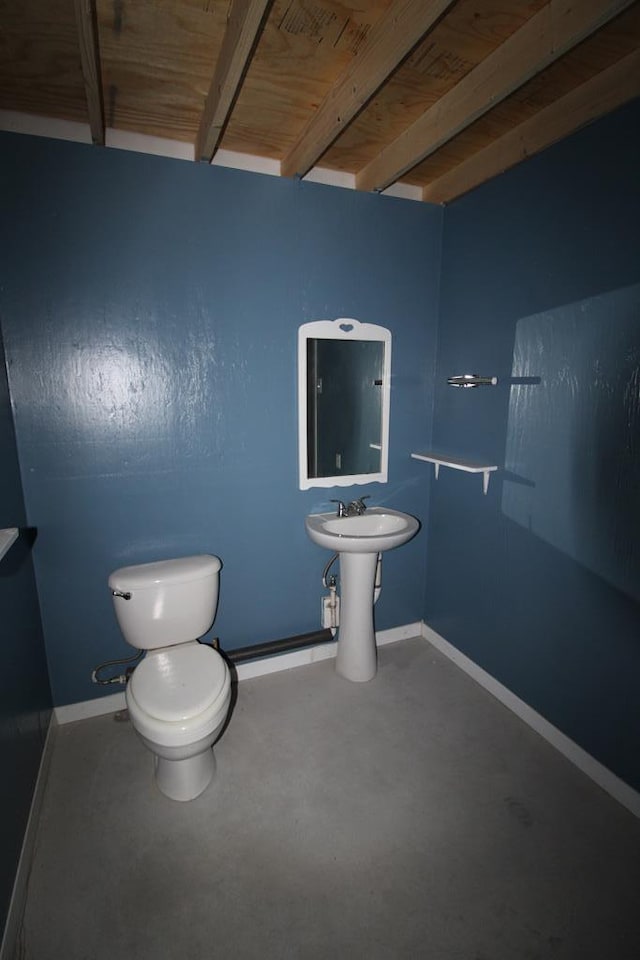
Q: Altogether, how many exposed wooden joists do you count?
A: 5